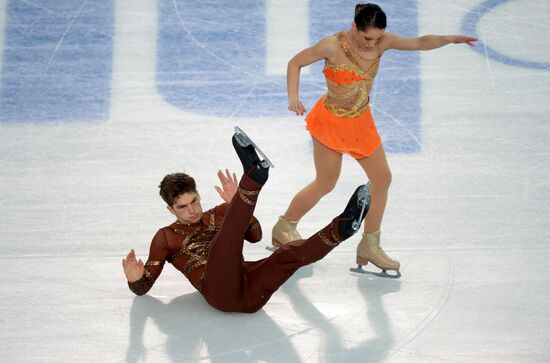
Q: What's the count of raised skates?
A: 2